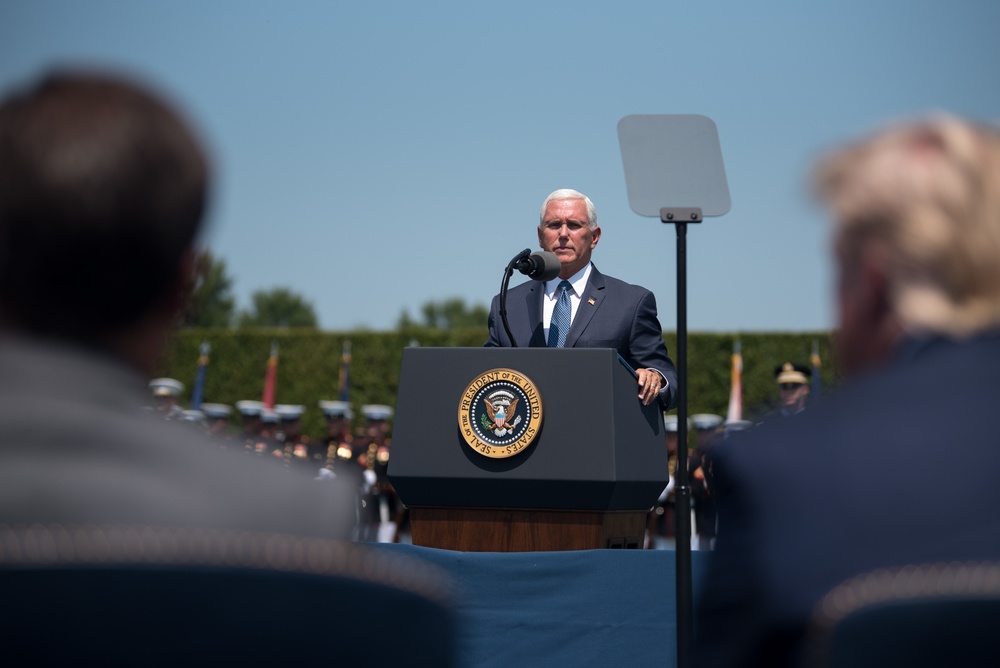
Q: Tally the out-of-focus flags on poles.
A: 5